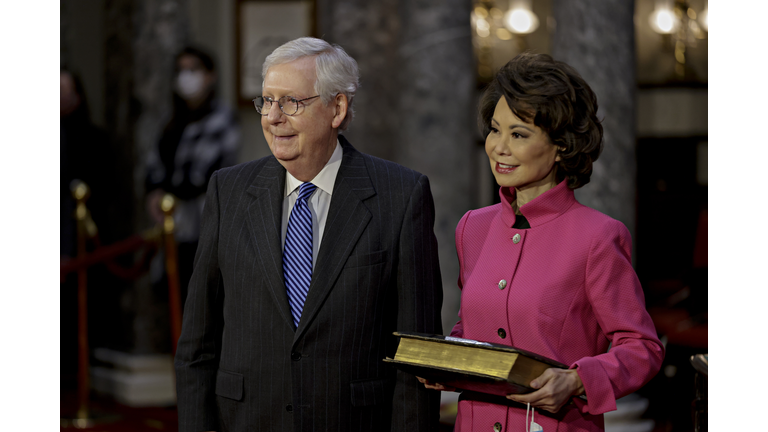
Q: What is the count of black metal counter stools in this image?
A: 0